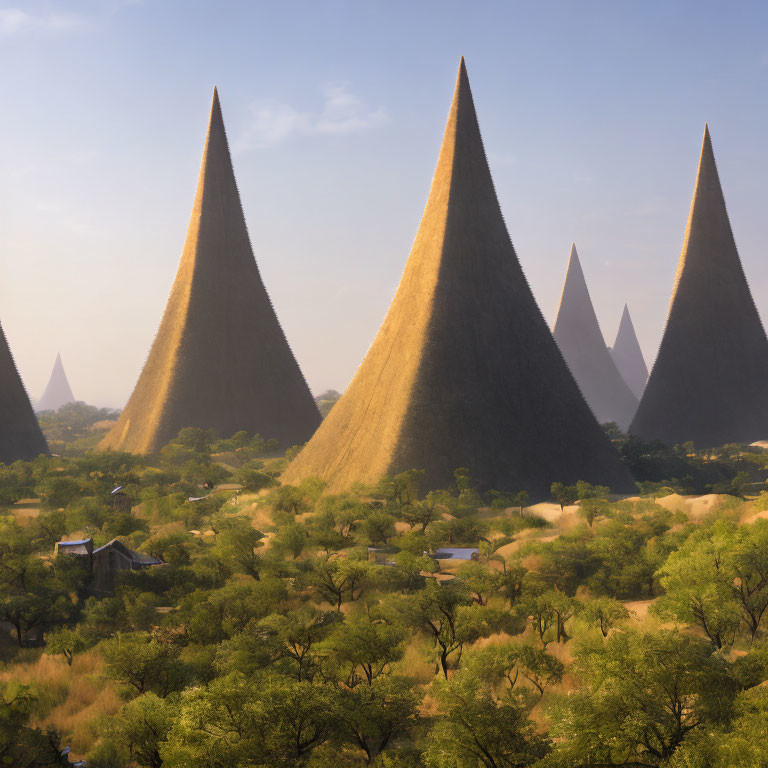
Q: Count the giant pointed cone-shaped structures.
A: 7